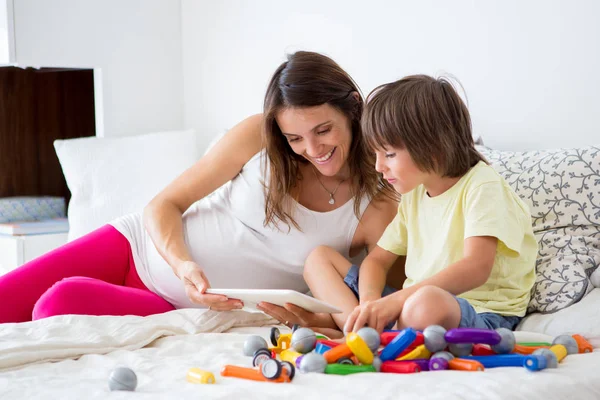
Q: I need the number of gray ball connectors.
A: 12